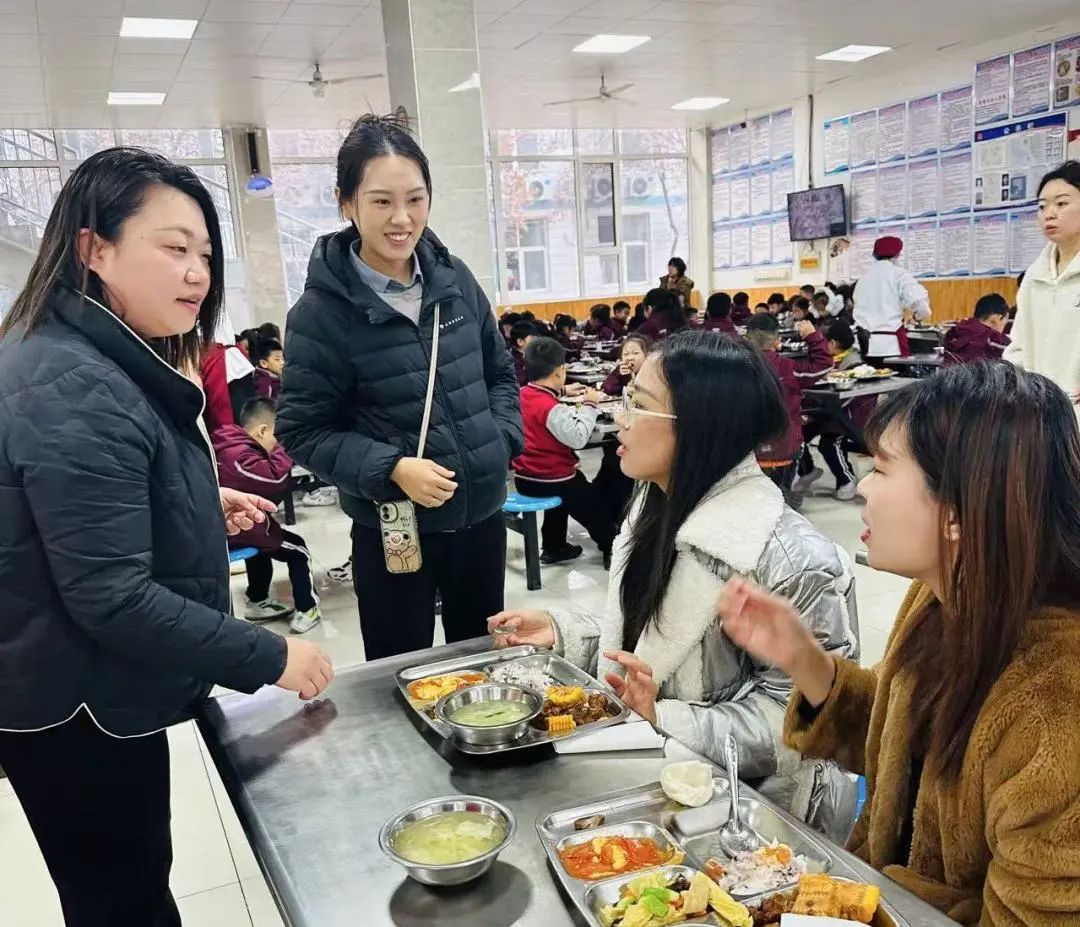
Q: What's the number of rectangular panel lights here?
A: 5